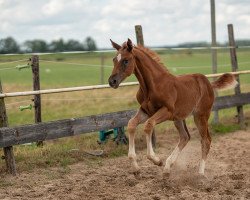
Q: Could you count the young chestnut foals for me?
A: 1